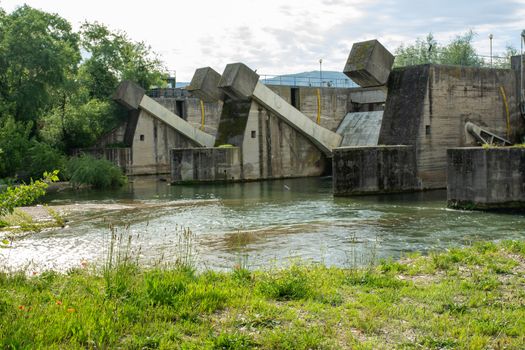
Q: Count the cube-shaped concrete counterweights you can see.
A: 4